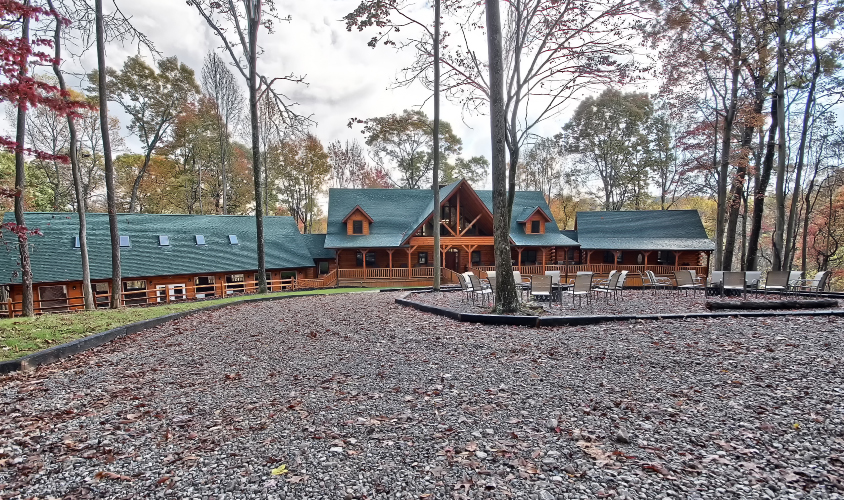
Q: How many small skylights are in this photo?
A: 5